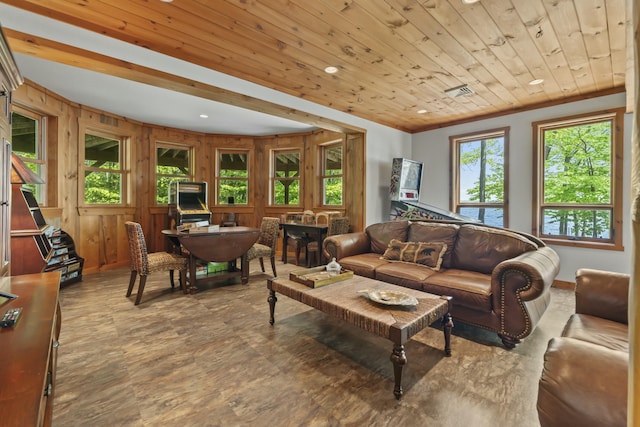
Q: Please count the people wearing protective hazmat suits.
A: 0